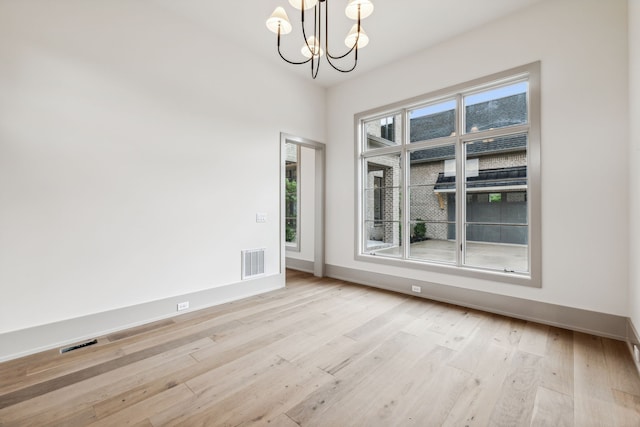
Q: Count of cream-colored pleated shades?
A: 5